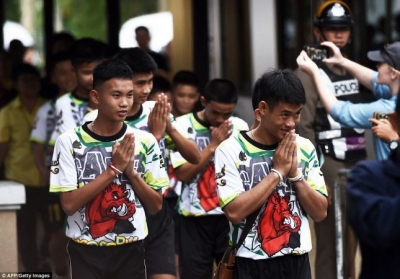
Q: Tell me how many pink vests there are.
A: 0